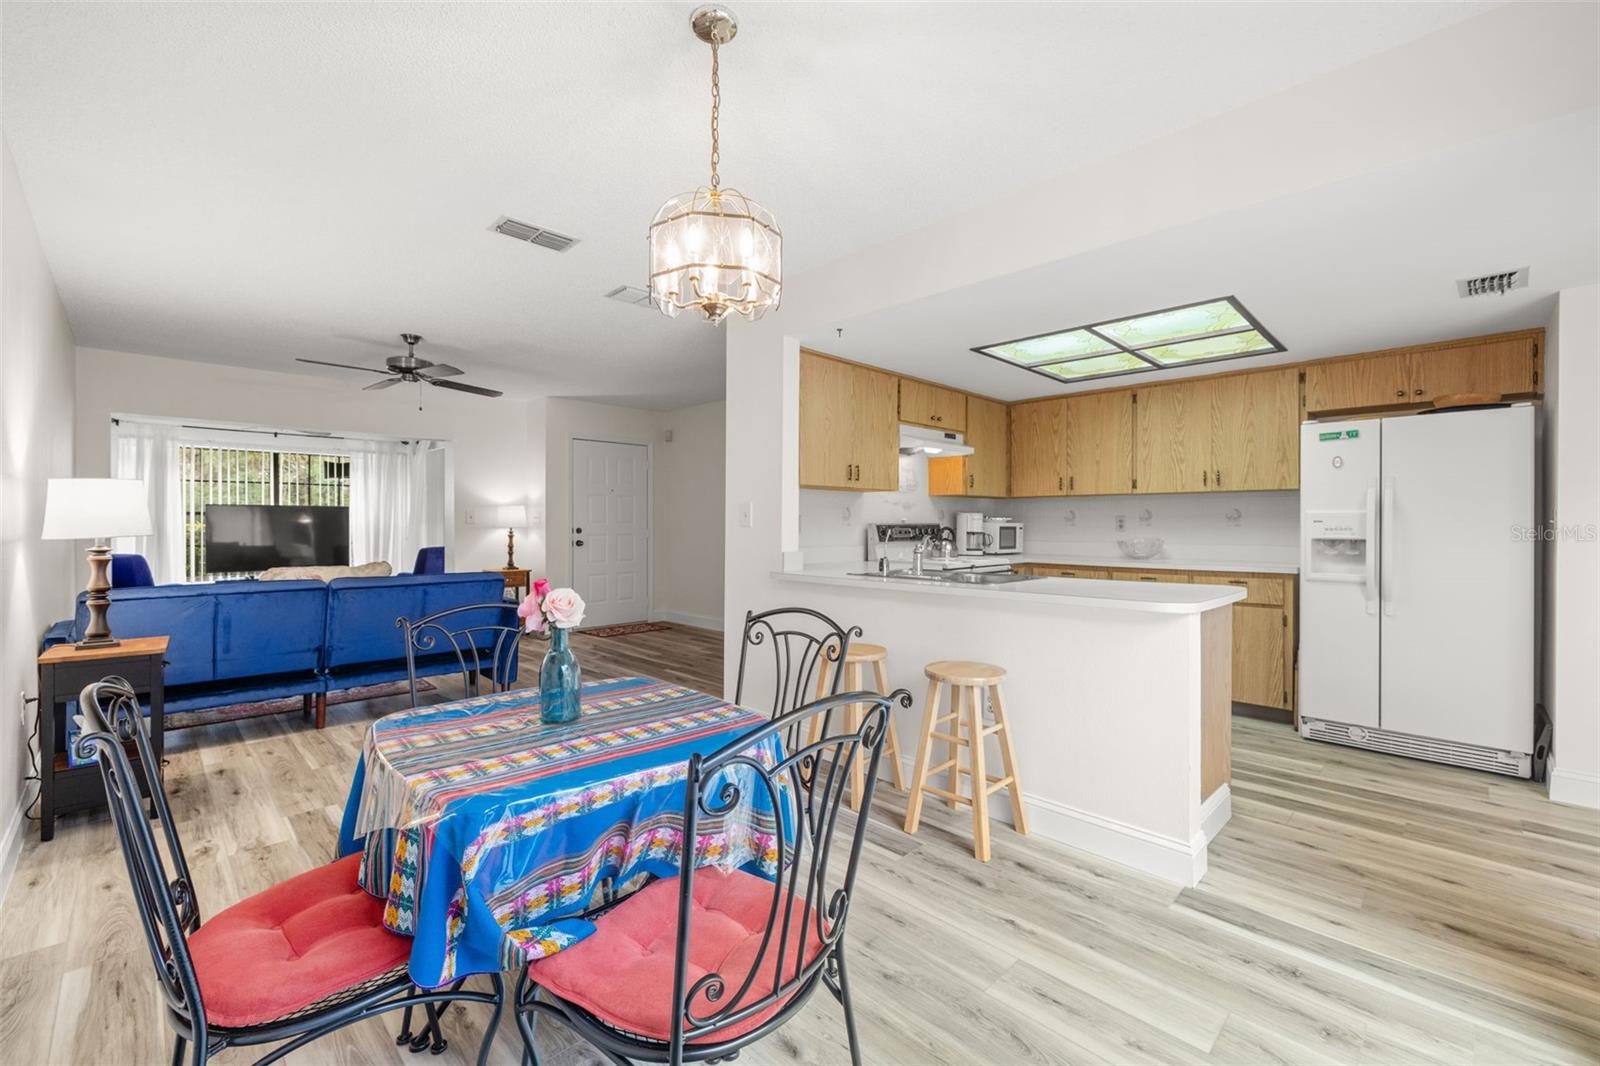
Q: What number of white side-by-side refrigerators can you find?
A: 1